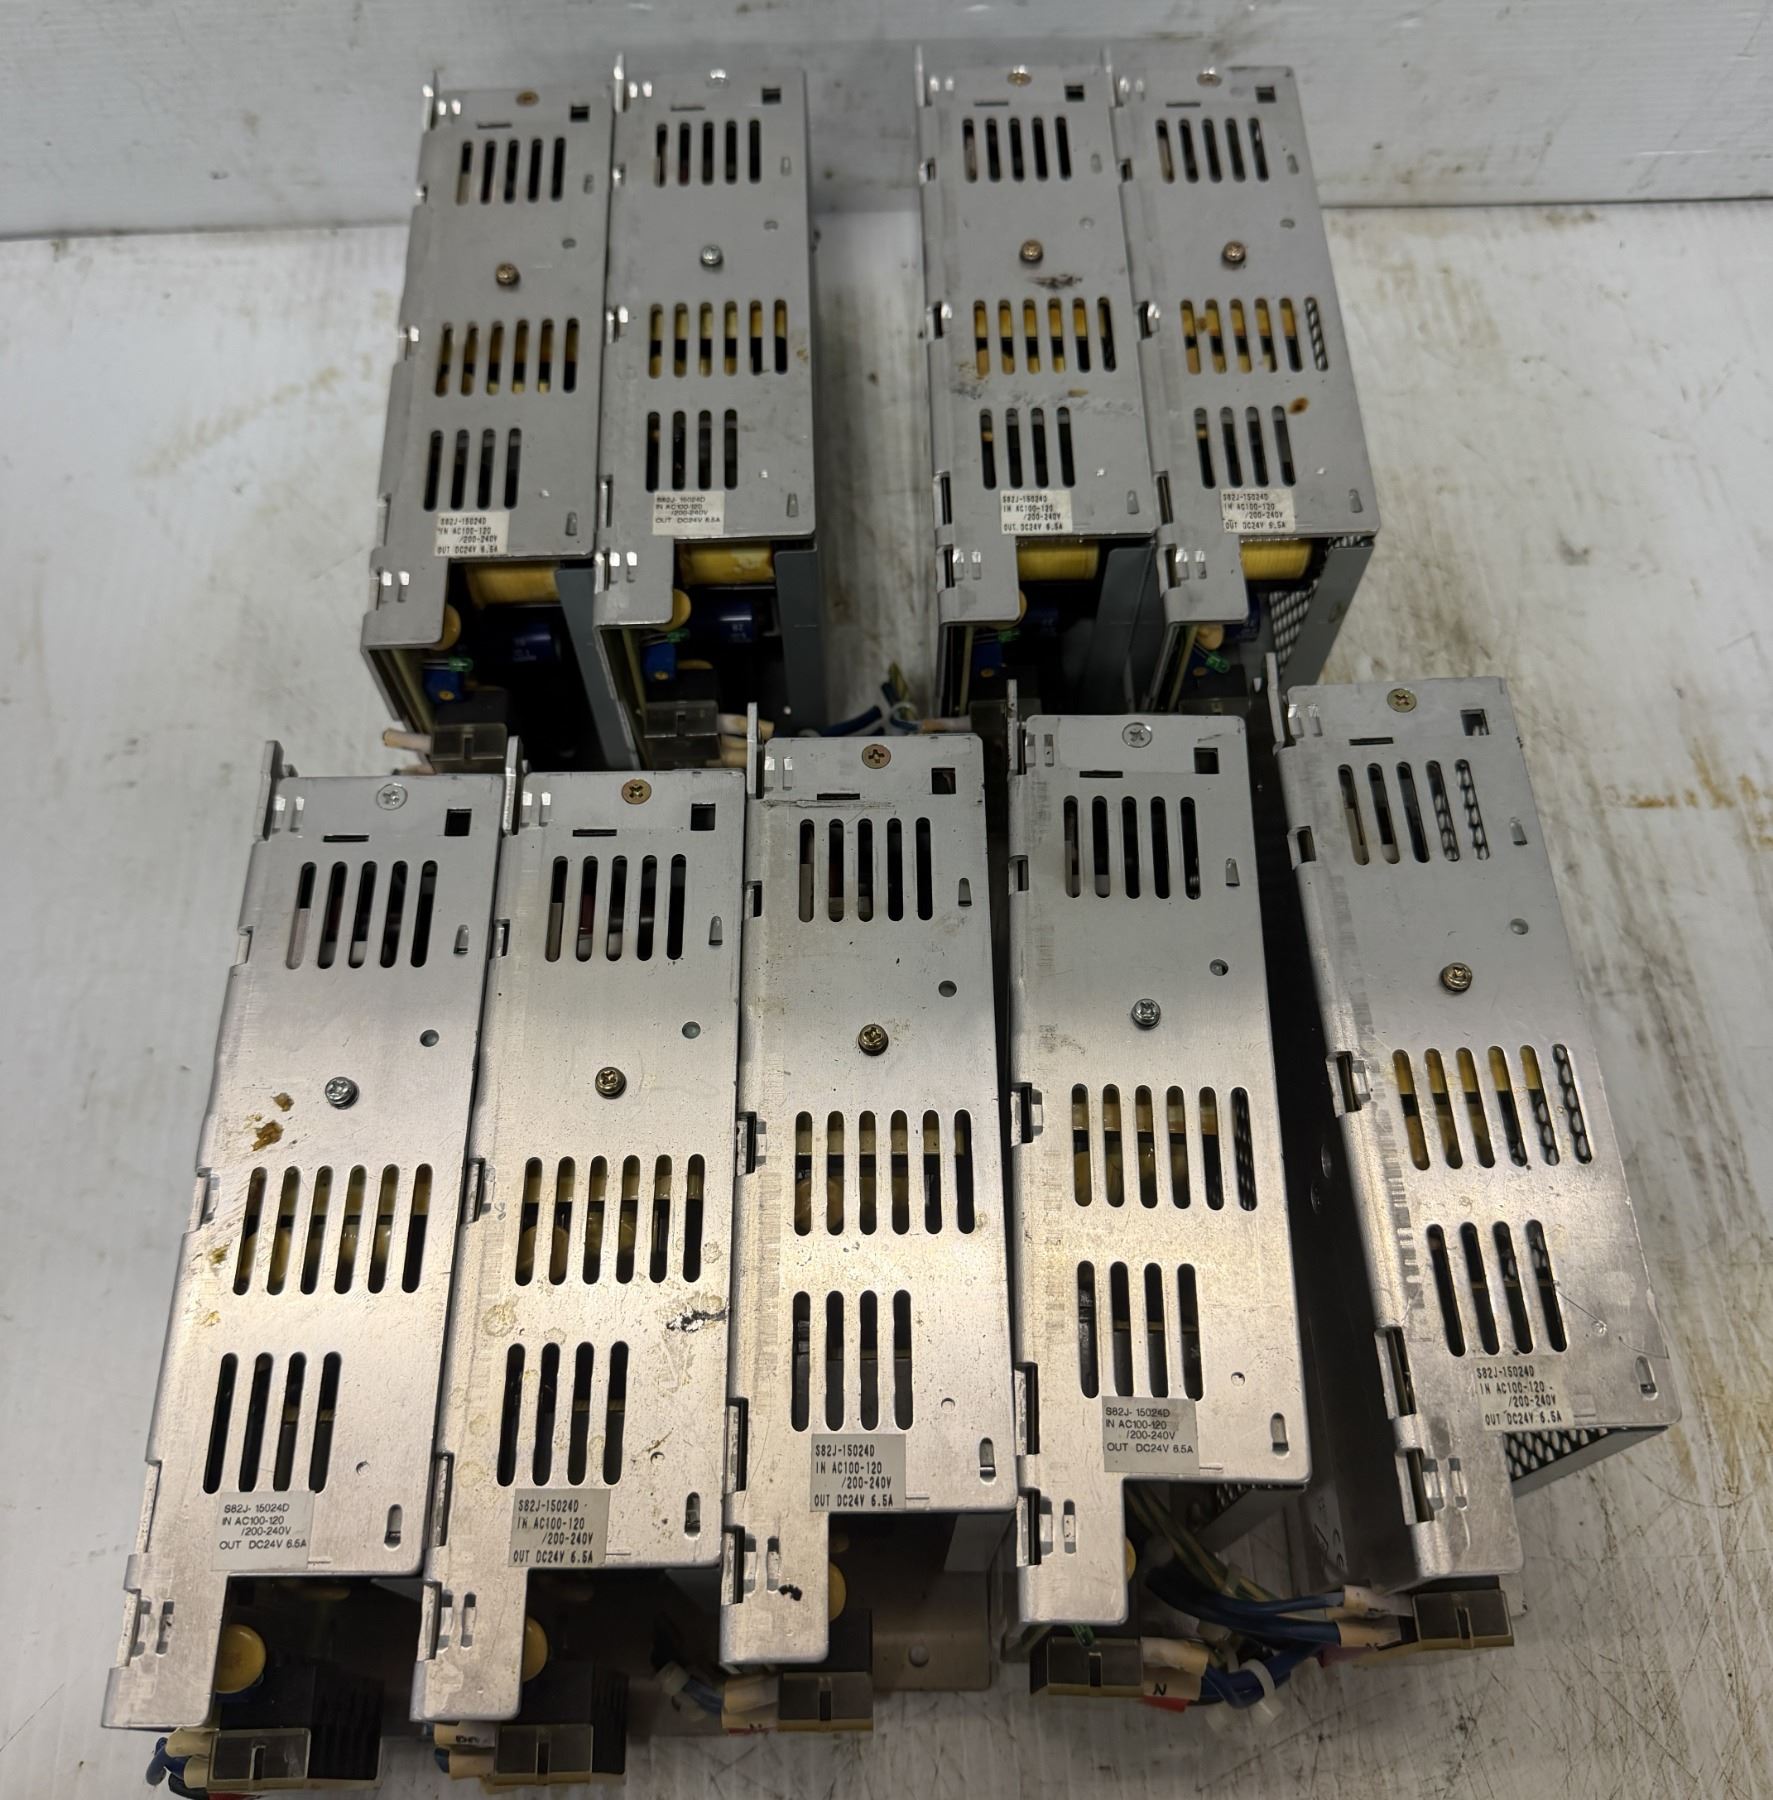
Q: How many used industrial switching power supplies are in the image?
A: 9